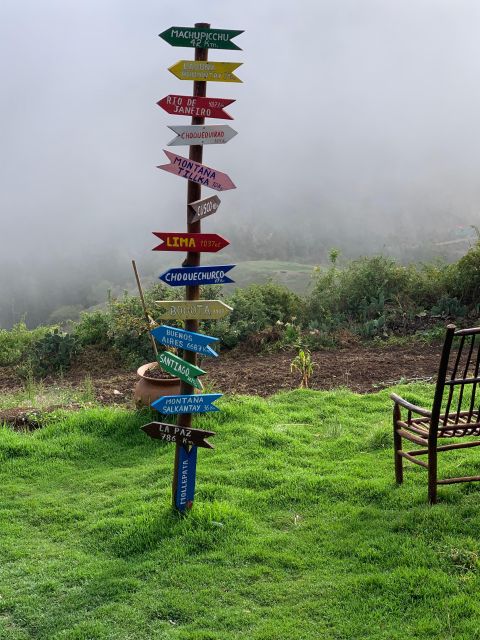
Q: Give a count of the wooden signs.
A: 14